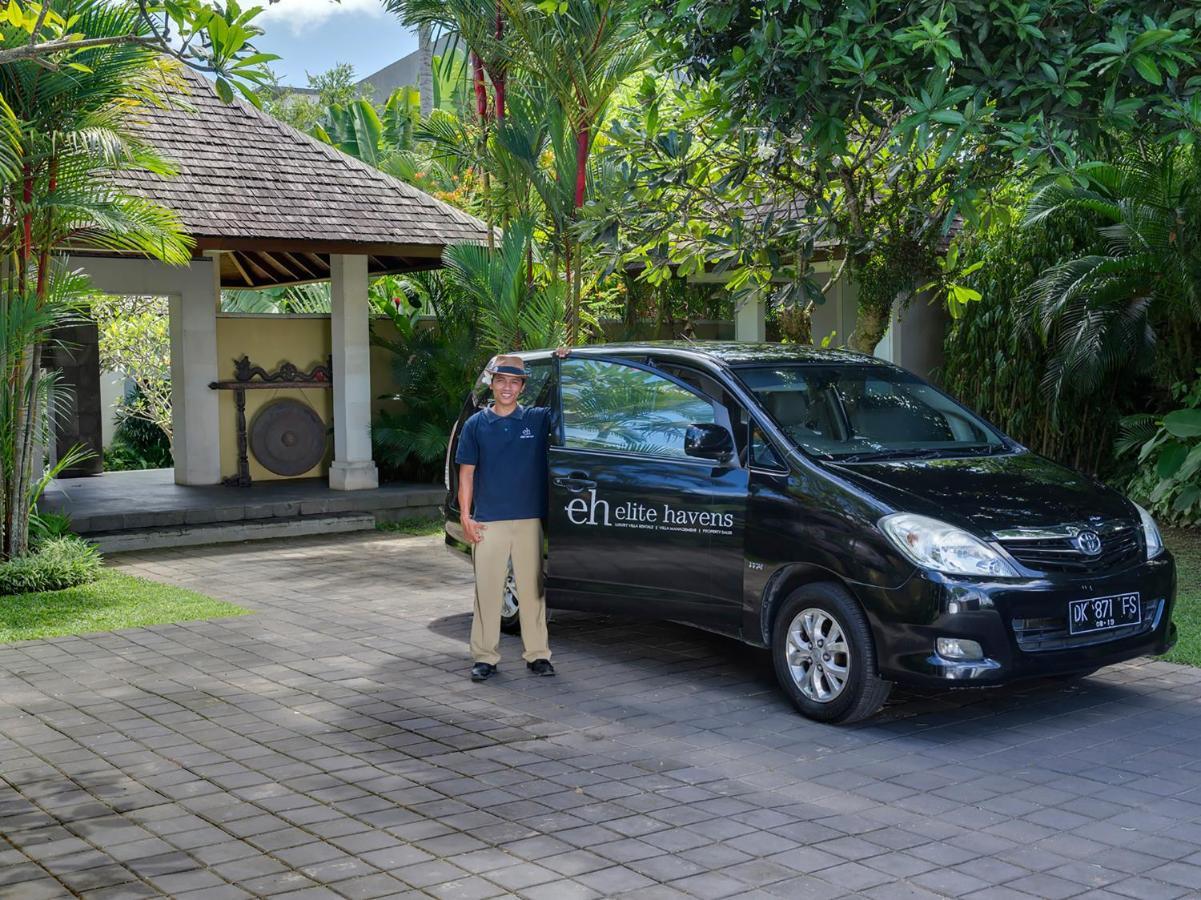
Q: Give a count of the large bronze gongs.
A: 1